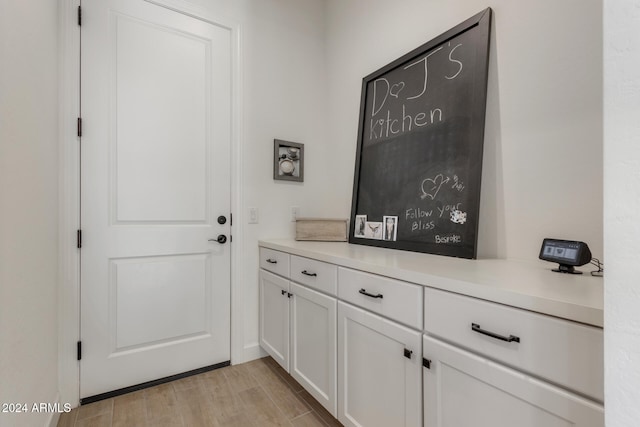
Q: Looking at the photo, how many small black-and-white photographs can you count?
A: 3